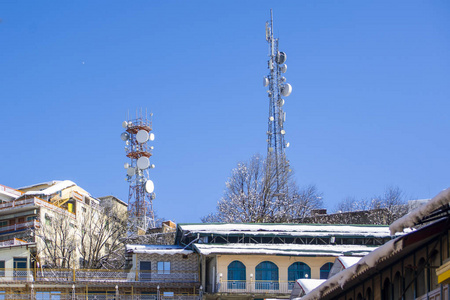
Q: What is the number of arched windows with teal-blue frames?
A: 4